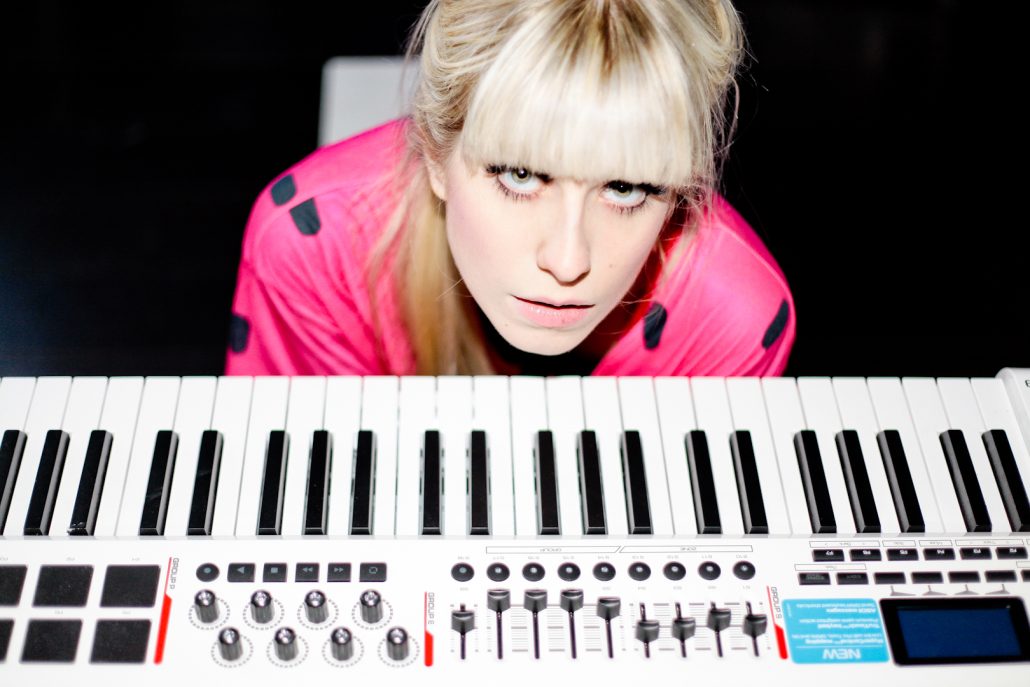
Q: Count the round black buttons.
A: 10